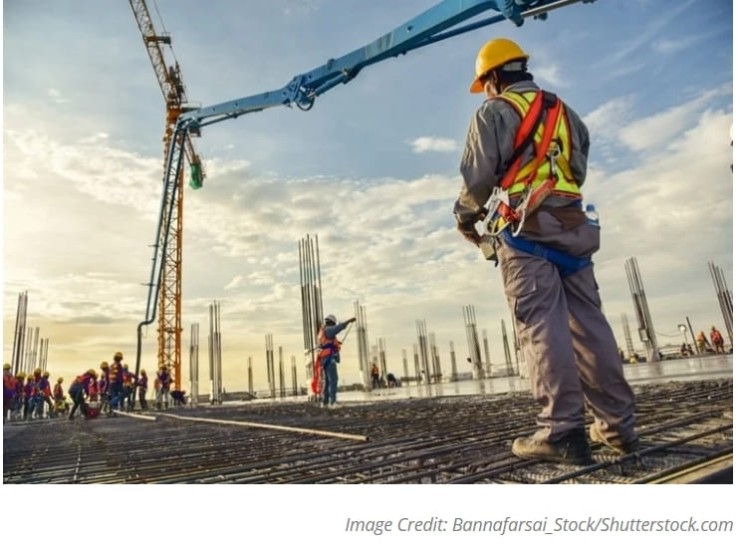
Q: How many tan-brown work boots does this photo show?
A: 2